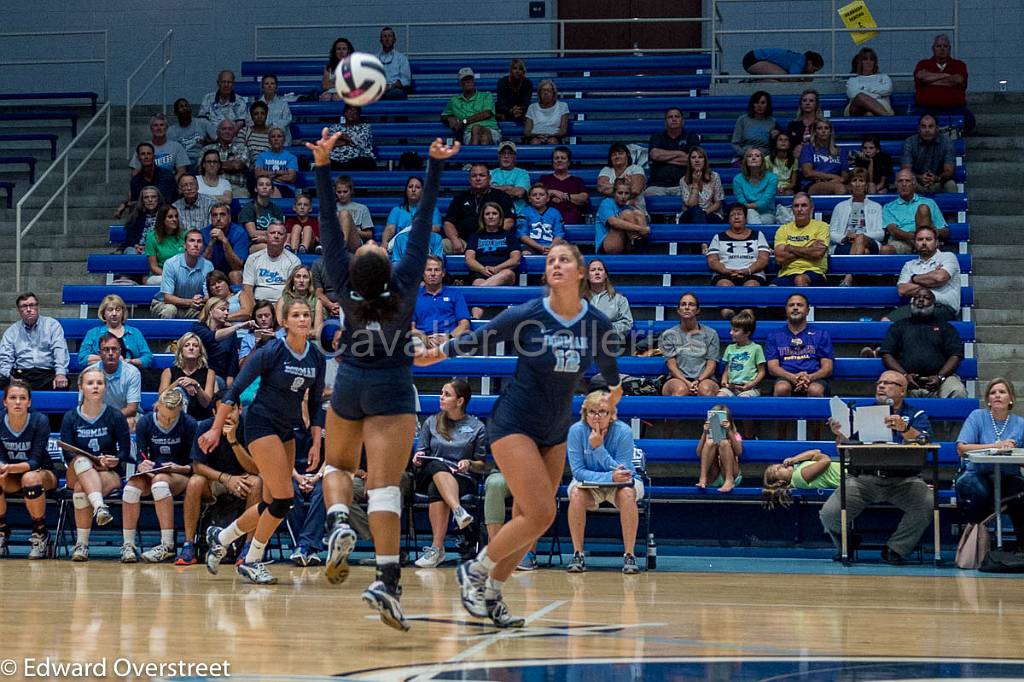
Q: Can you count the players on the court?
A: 3